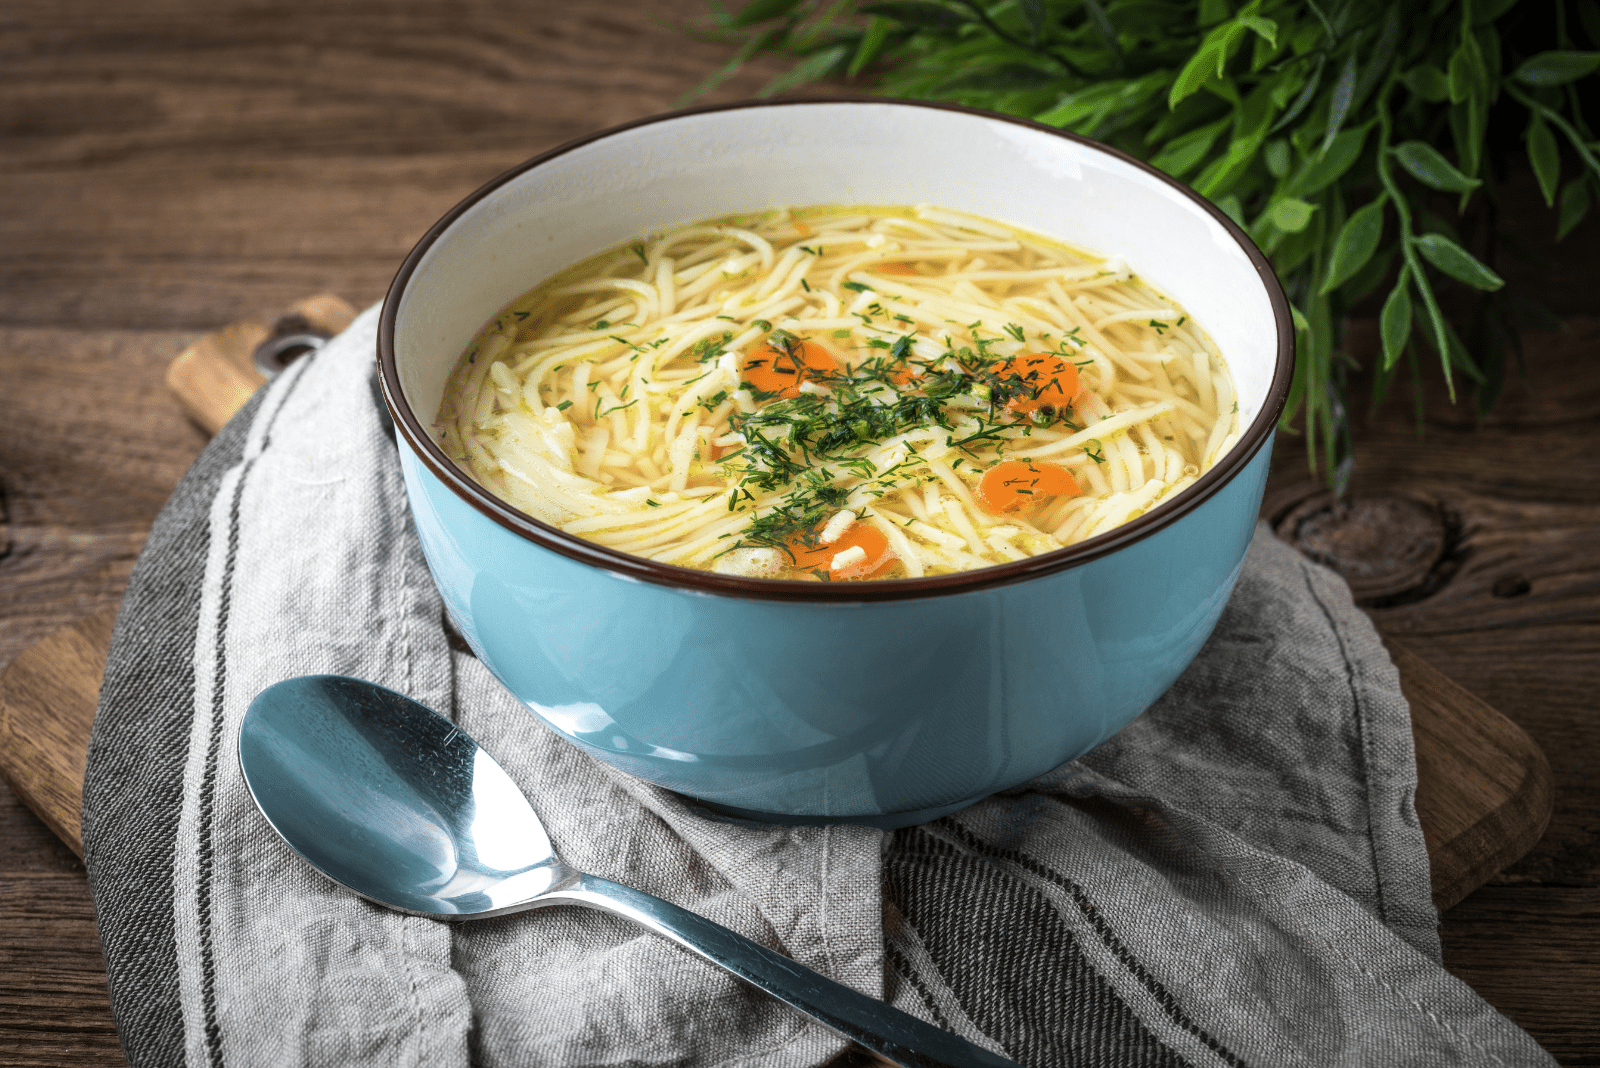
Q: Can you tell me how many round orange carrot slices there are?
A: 4